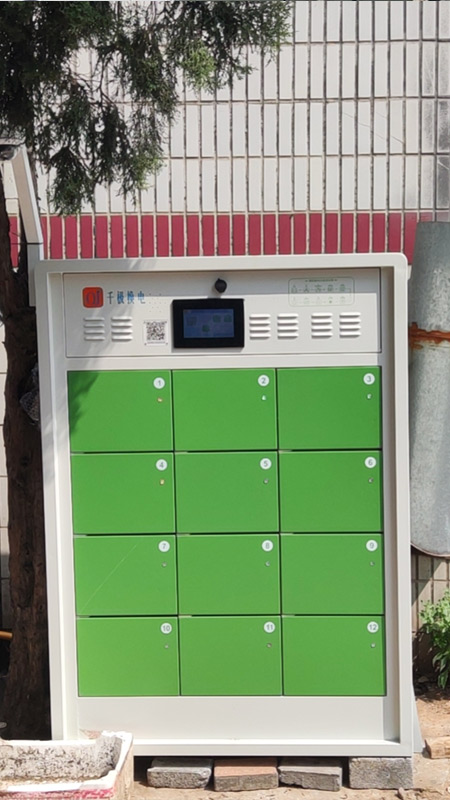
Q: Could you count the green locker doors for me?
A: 12